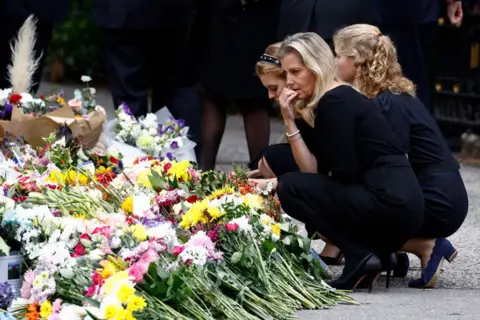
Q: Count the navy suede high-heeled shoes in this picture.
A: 1